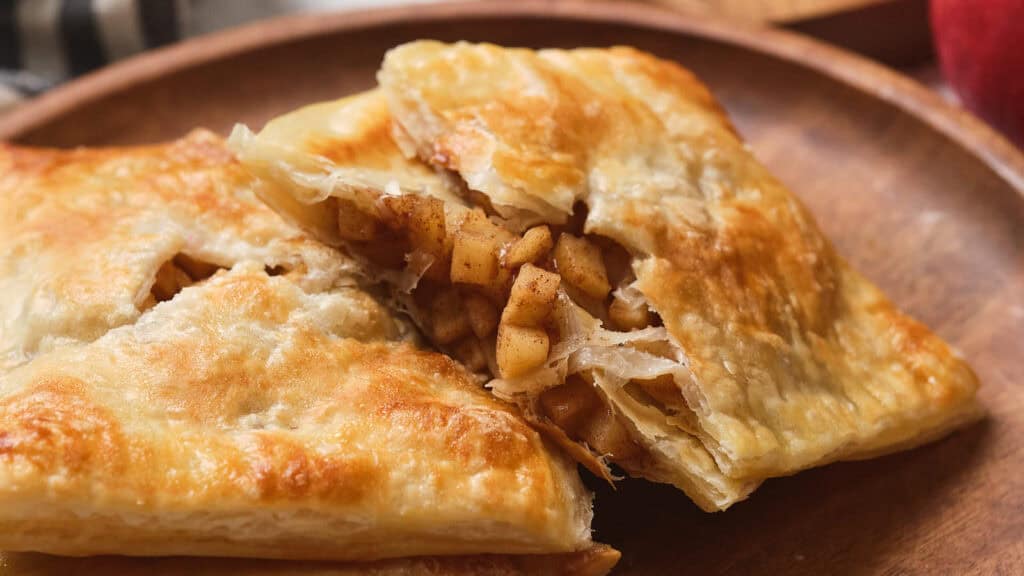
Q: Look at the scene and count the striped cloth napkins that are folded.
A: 1